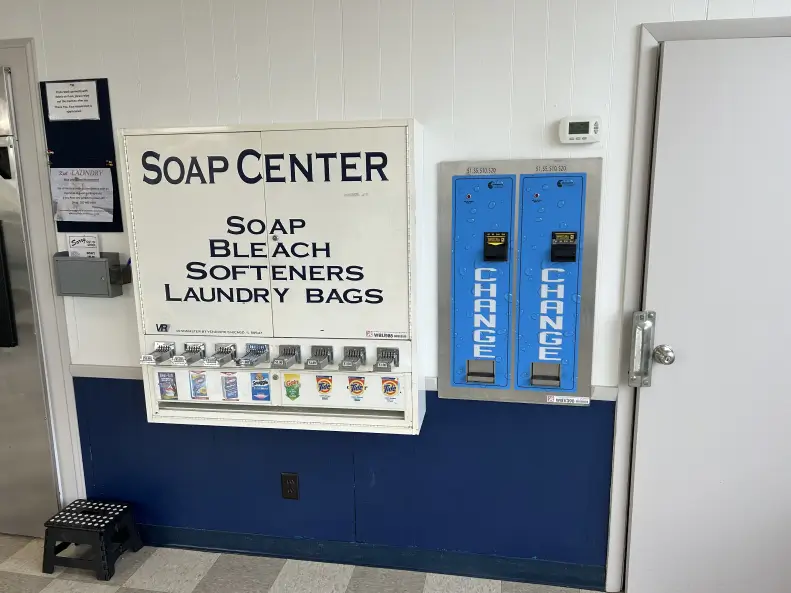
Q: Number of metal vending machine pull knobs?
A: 8